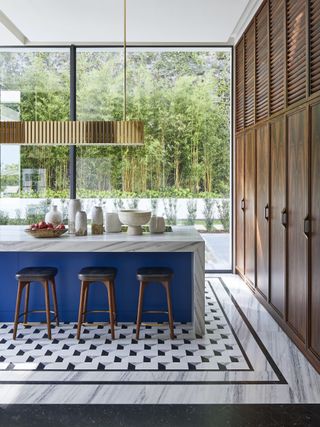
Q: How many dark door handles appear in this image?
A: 4